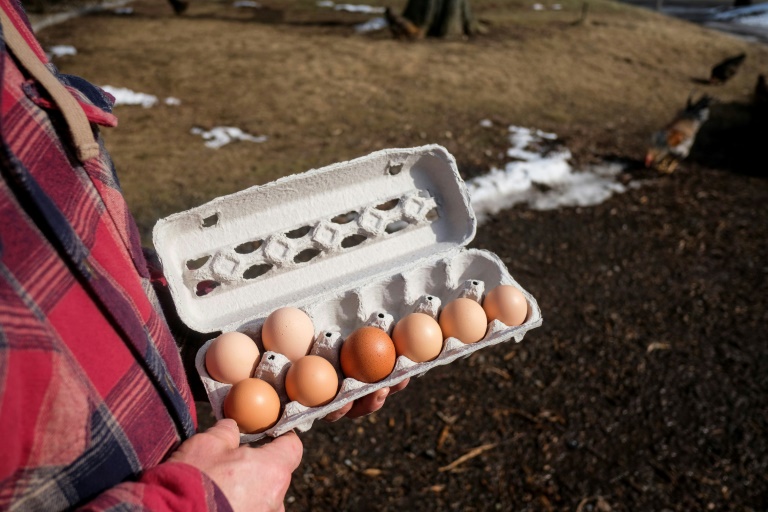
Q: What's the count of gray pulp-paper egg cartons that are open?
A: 1